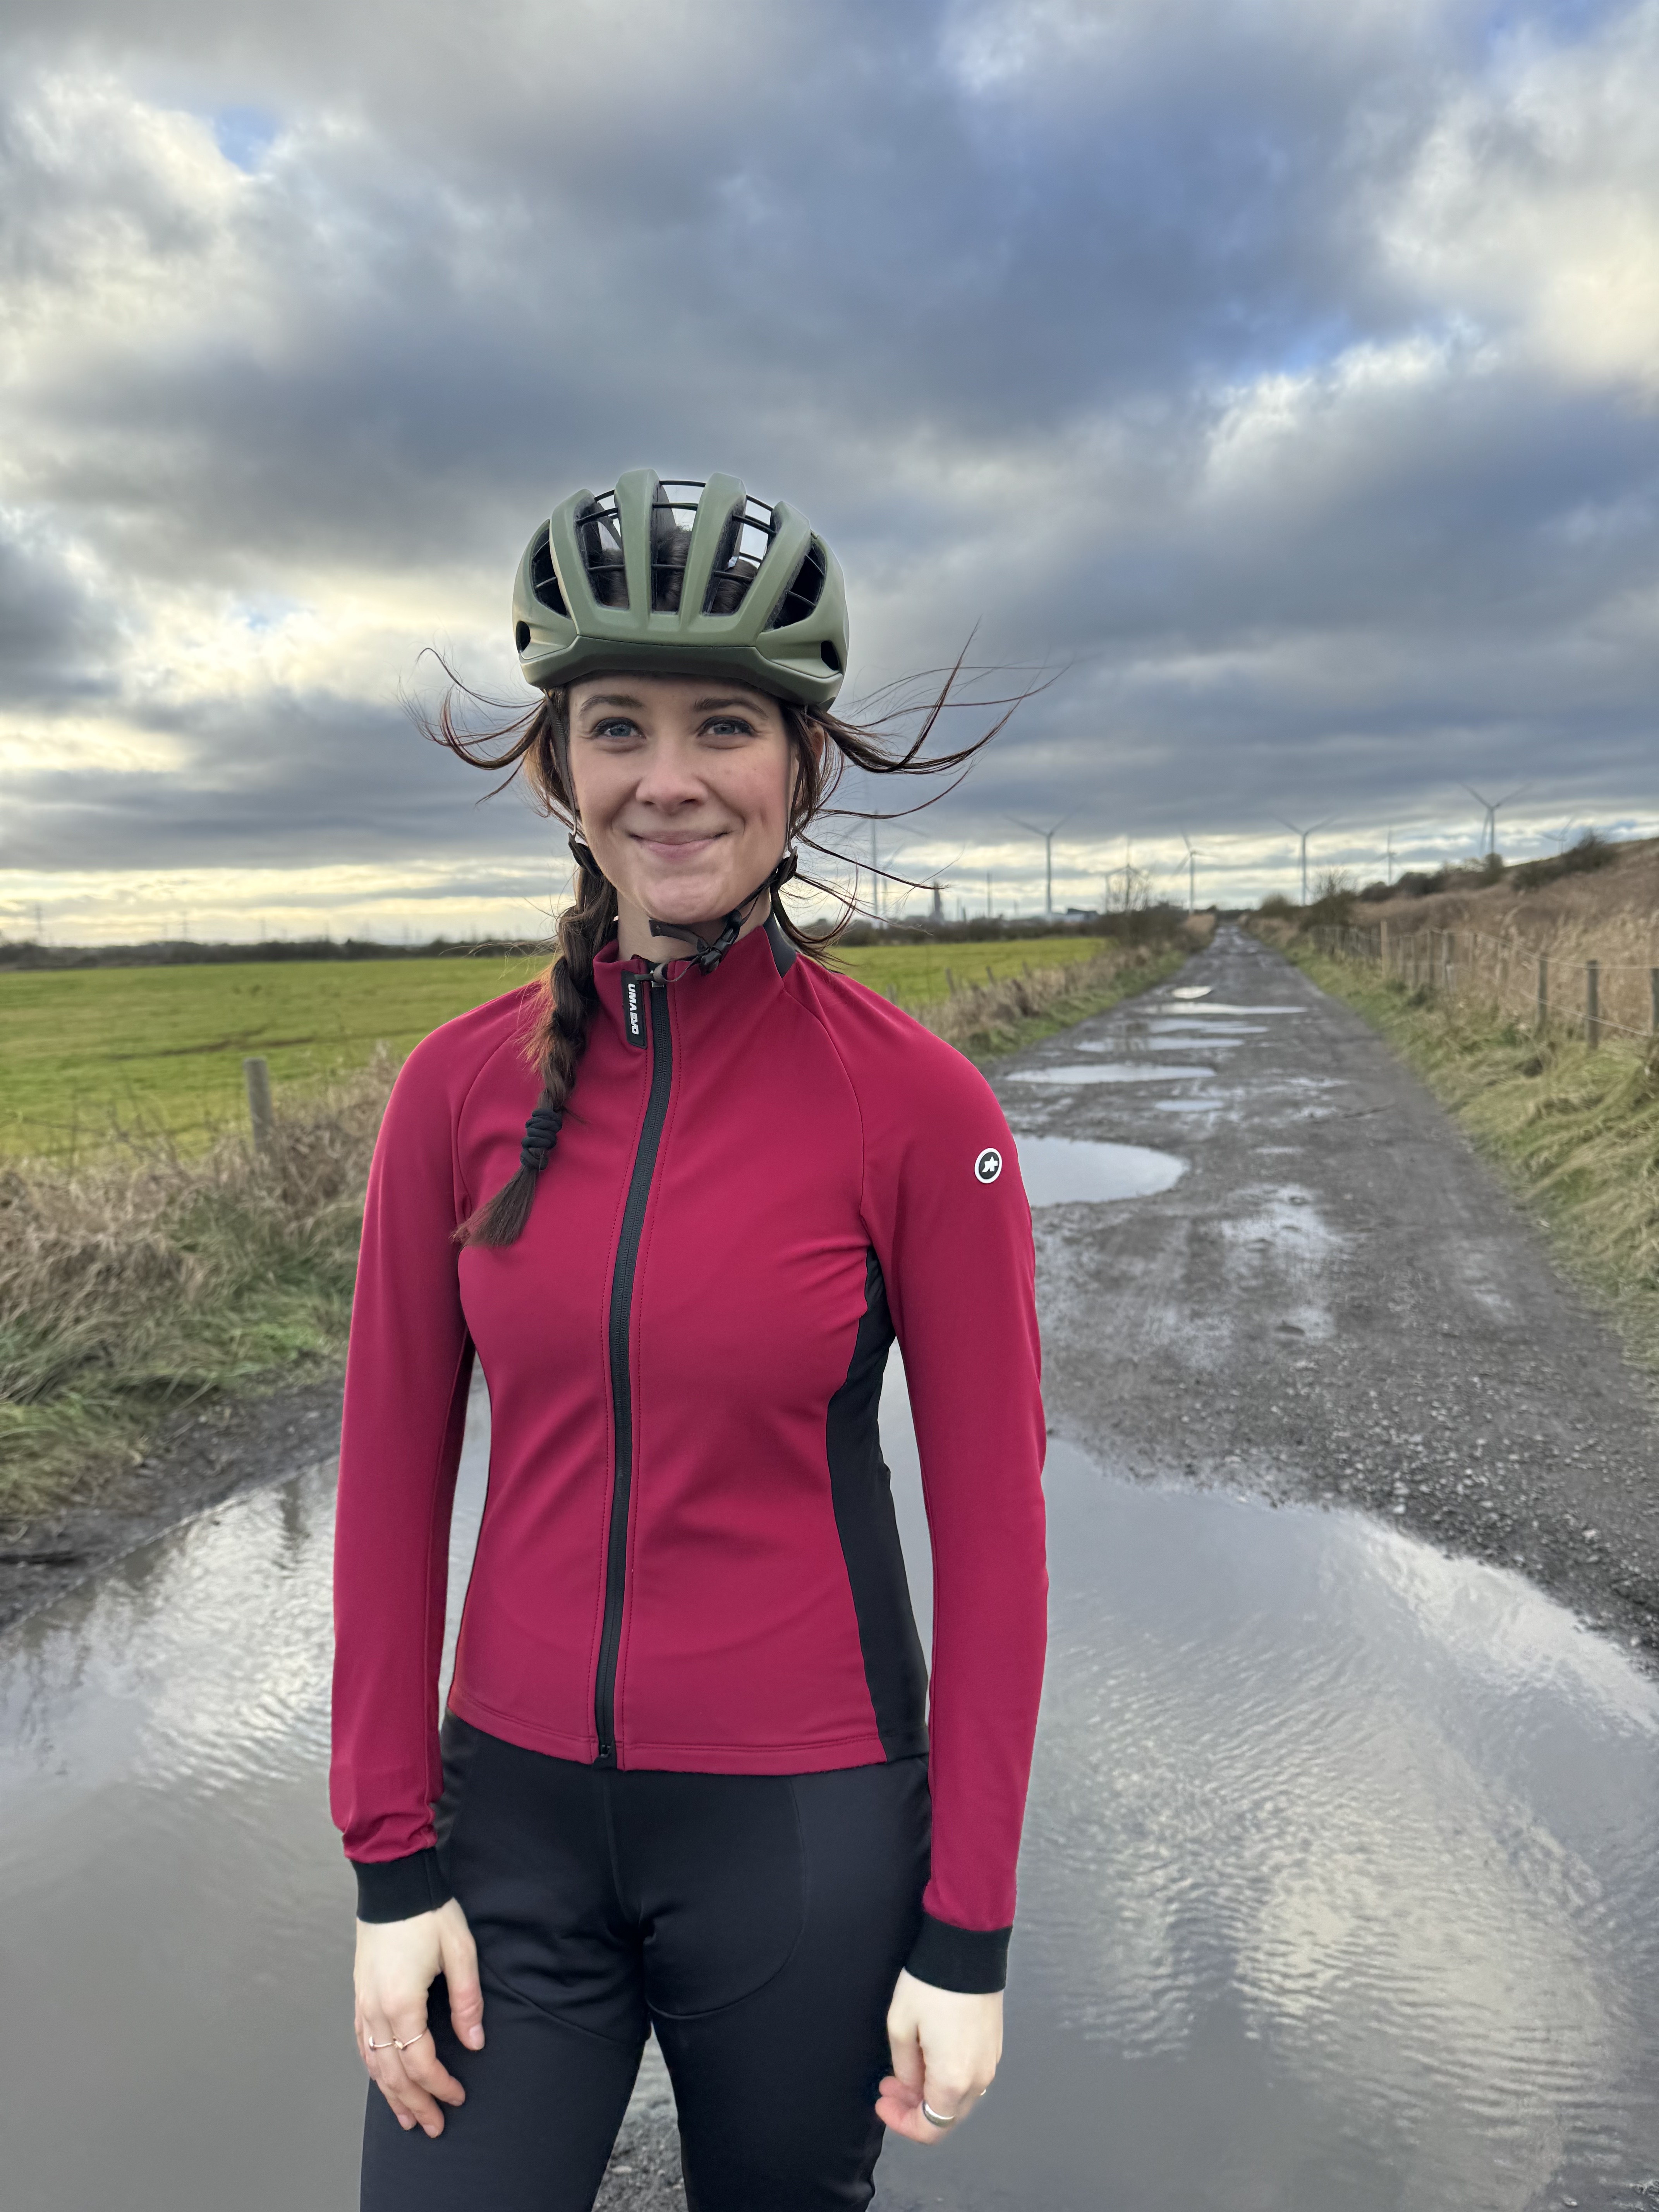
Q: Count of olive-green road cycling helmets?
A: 1